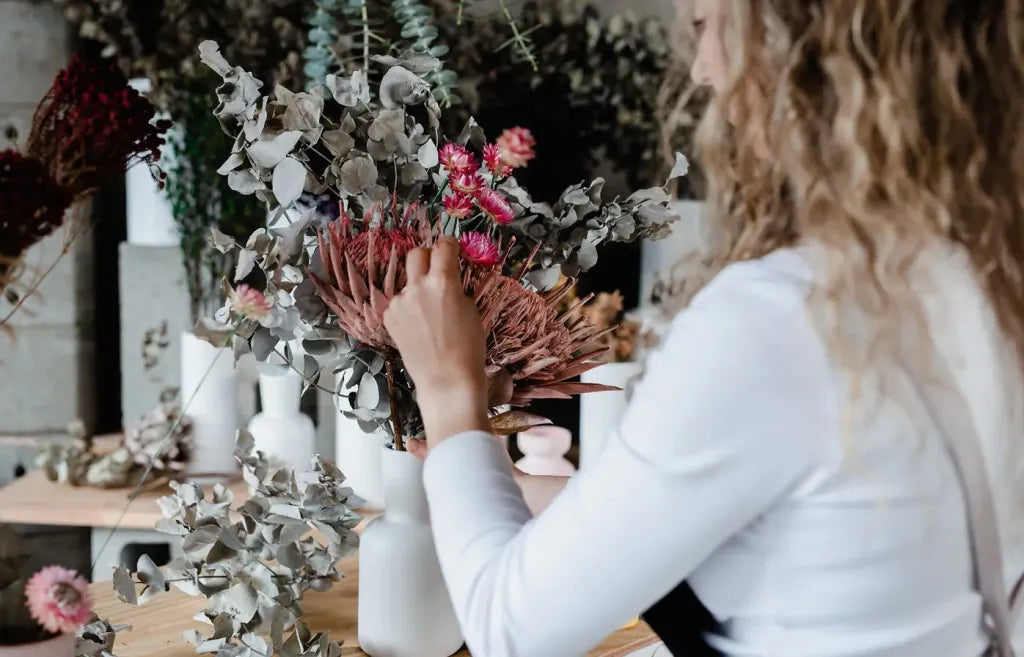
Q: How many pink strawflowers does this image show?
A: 9